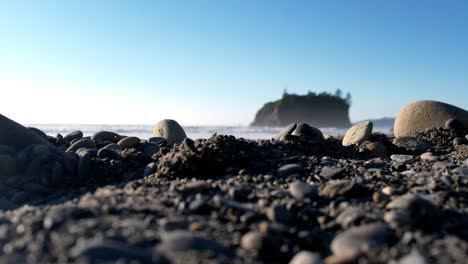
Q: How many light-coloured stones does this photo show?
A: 3